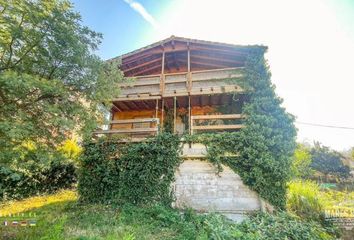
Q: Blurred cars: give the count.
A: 0